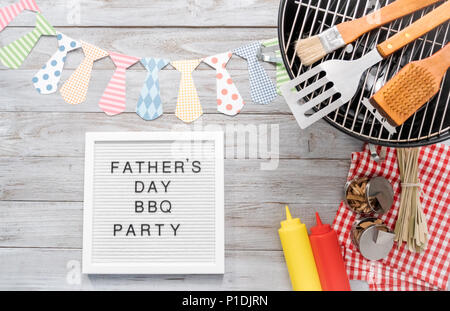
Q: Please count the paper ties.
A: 10